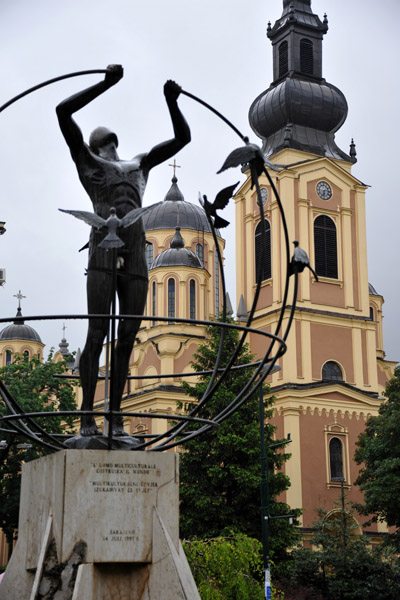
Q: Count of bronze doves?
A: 4